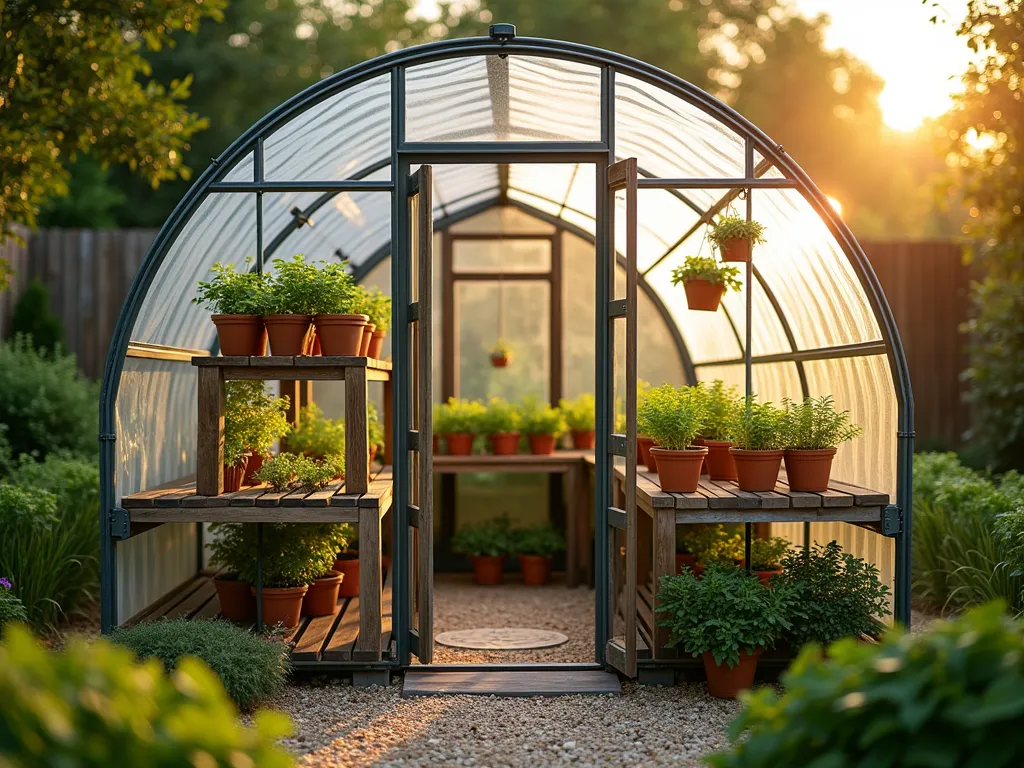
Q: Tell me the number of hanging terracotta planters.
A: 3